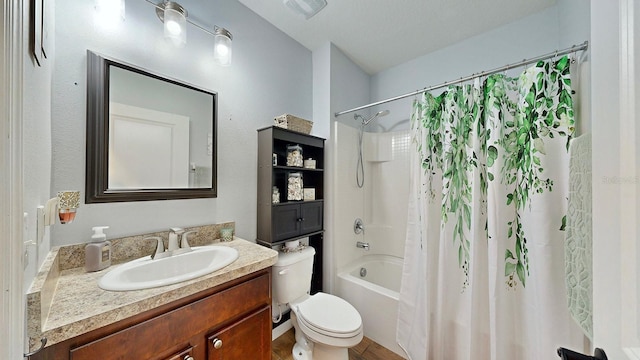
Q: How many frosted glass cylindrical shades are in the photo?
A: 3